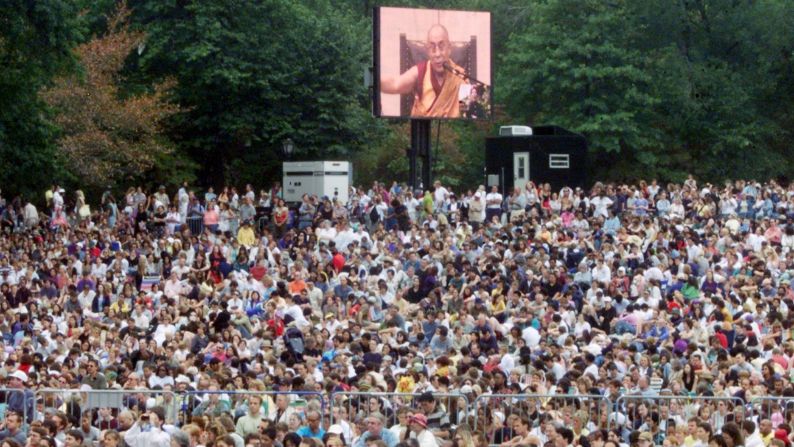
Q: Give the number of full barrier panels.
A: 5